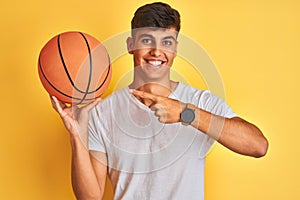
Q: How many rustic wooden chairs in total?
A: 0